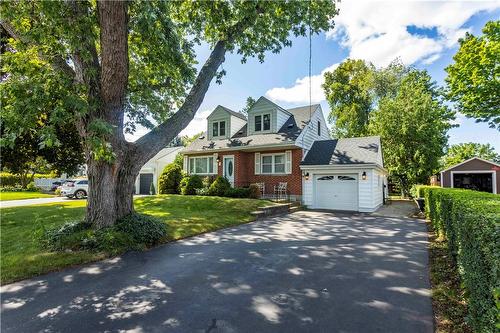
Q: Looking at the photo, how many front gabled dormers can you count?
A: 2